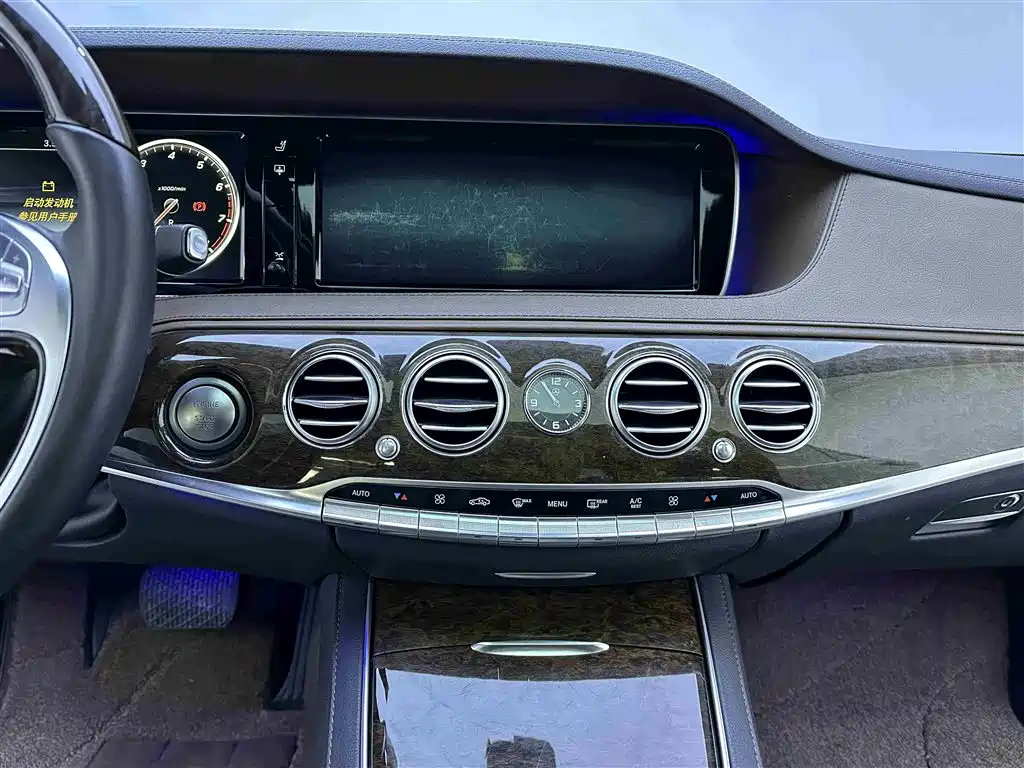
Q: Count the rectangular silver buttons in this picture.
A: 11